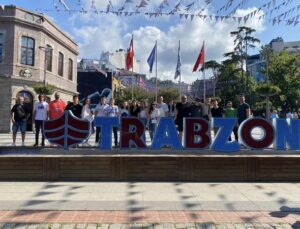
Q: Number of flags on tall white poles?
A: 4